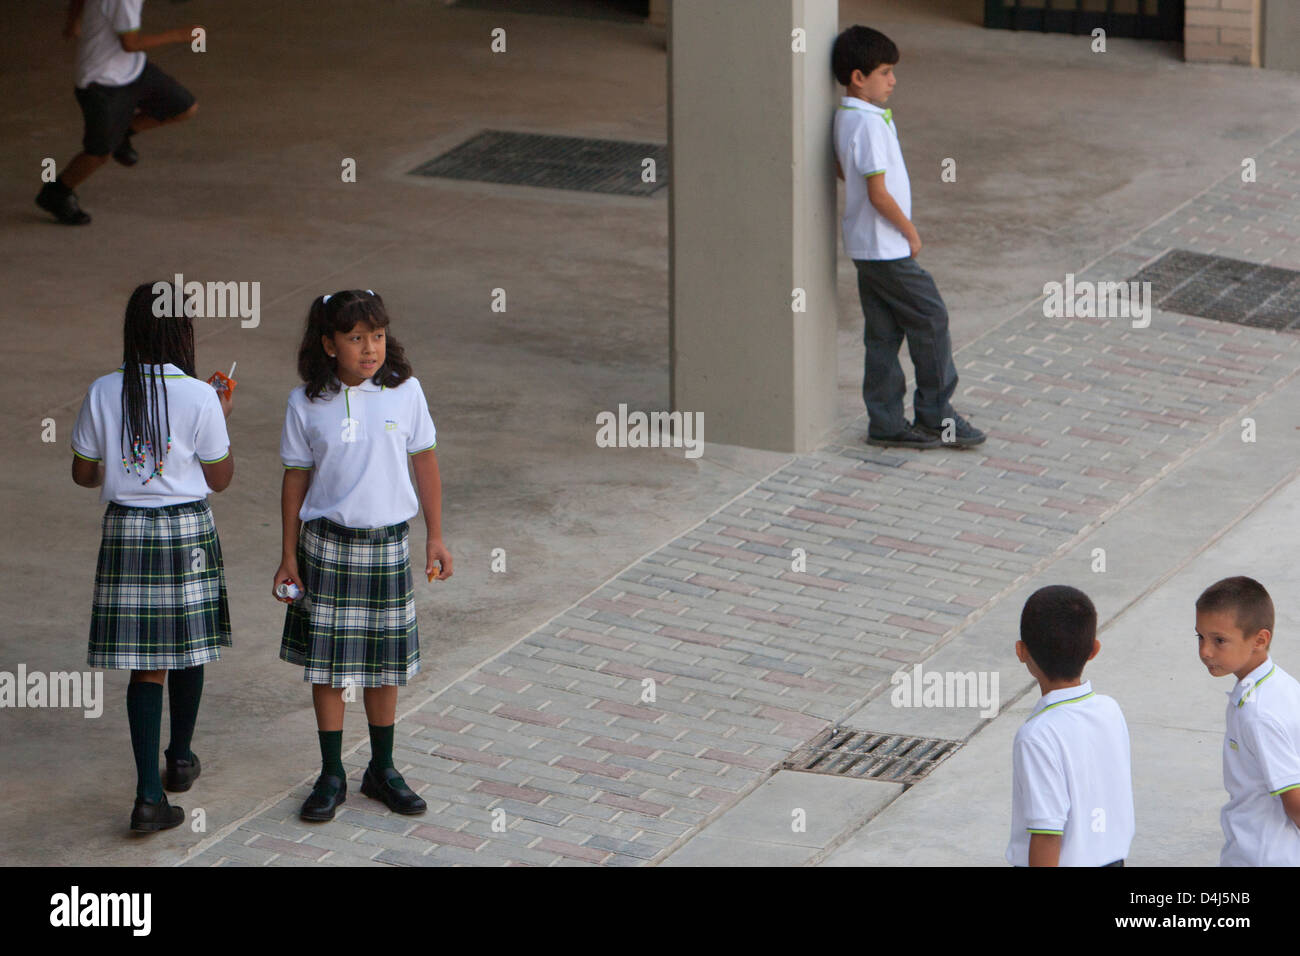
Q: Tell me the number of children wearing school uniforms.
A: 6